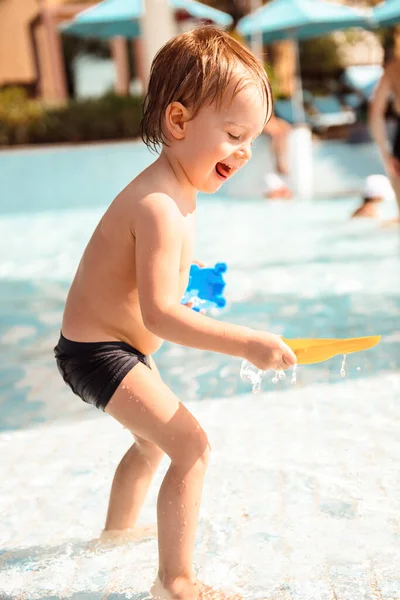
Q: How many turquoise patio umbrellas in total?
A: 3